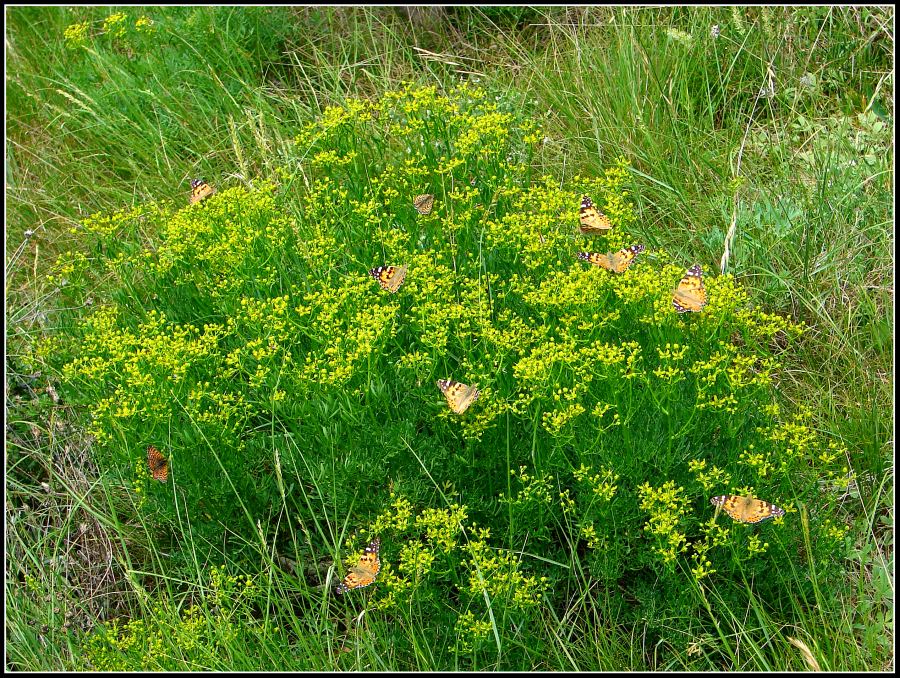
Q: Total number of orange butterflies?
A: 10